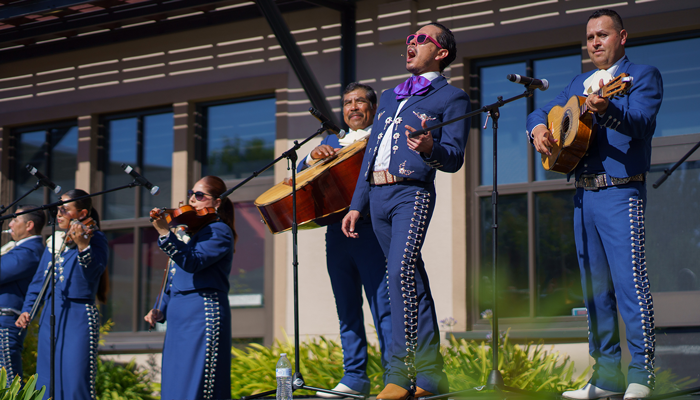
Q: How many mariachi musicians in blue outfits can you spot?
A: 6